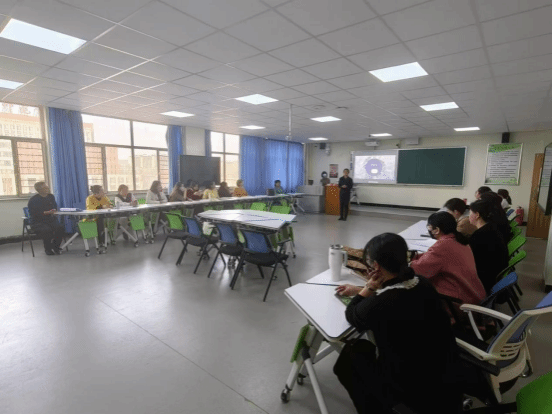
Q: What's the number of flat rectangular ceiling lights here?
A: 11